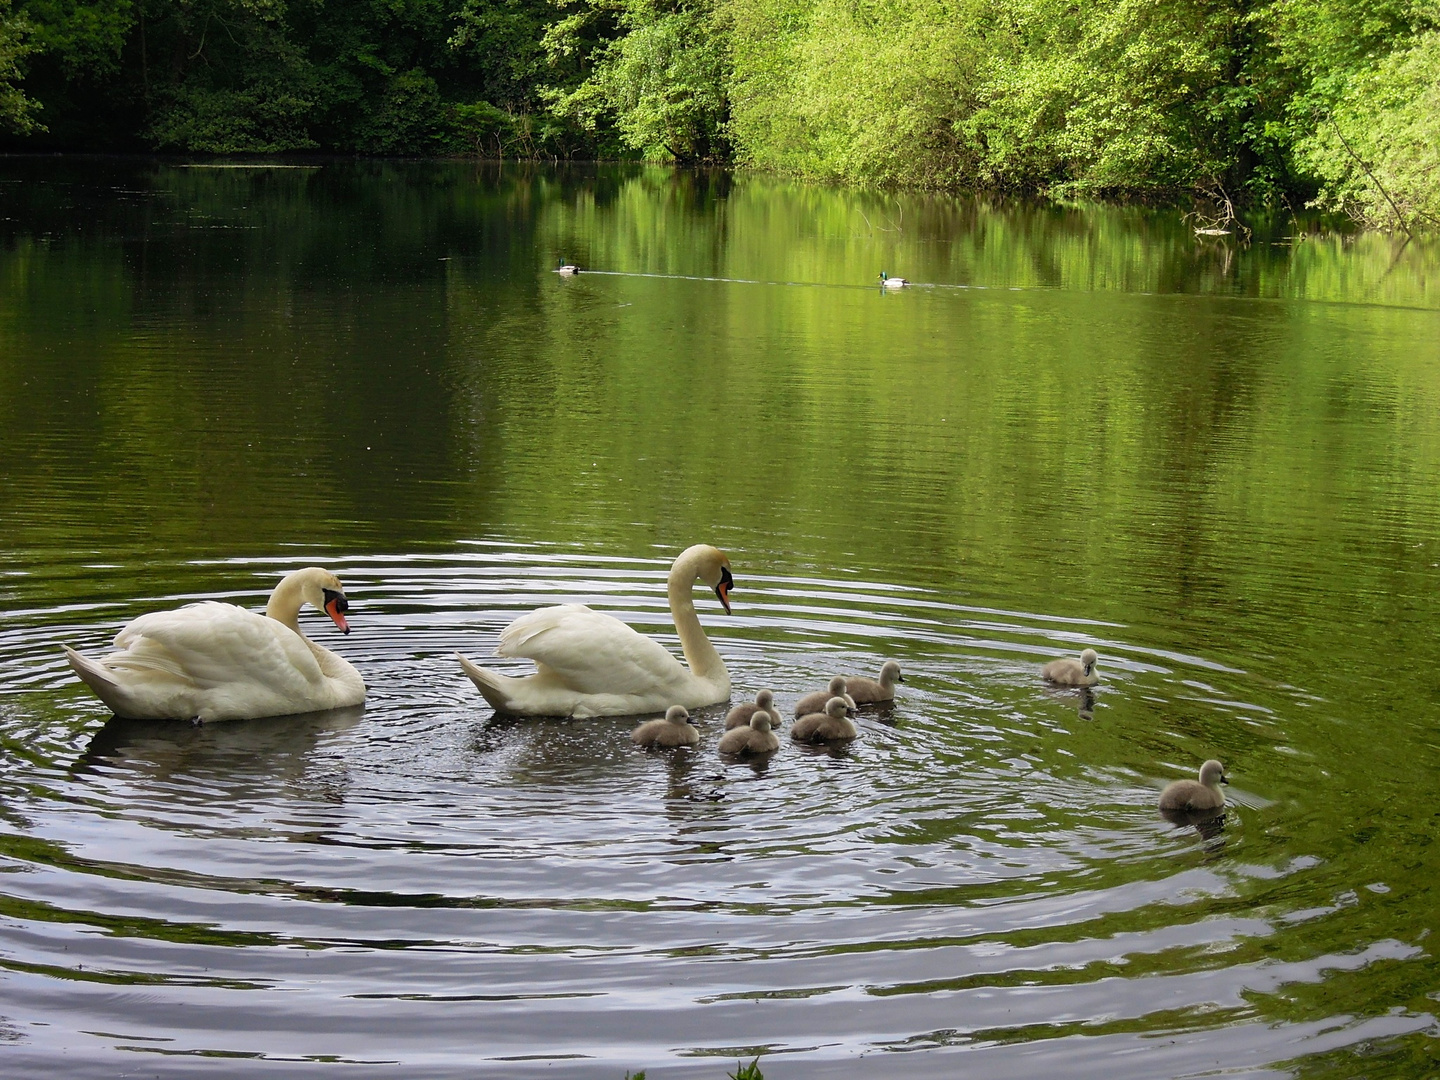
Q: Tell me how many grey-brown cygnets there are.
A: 8